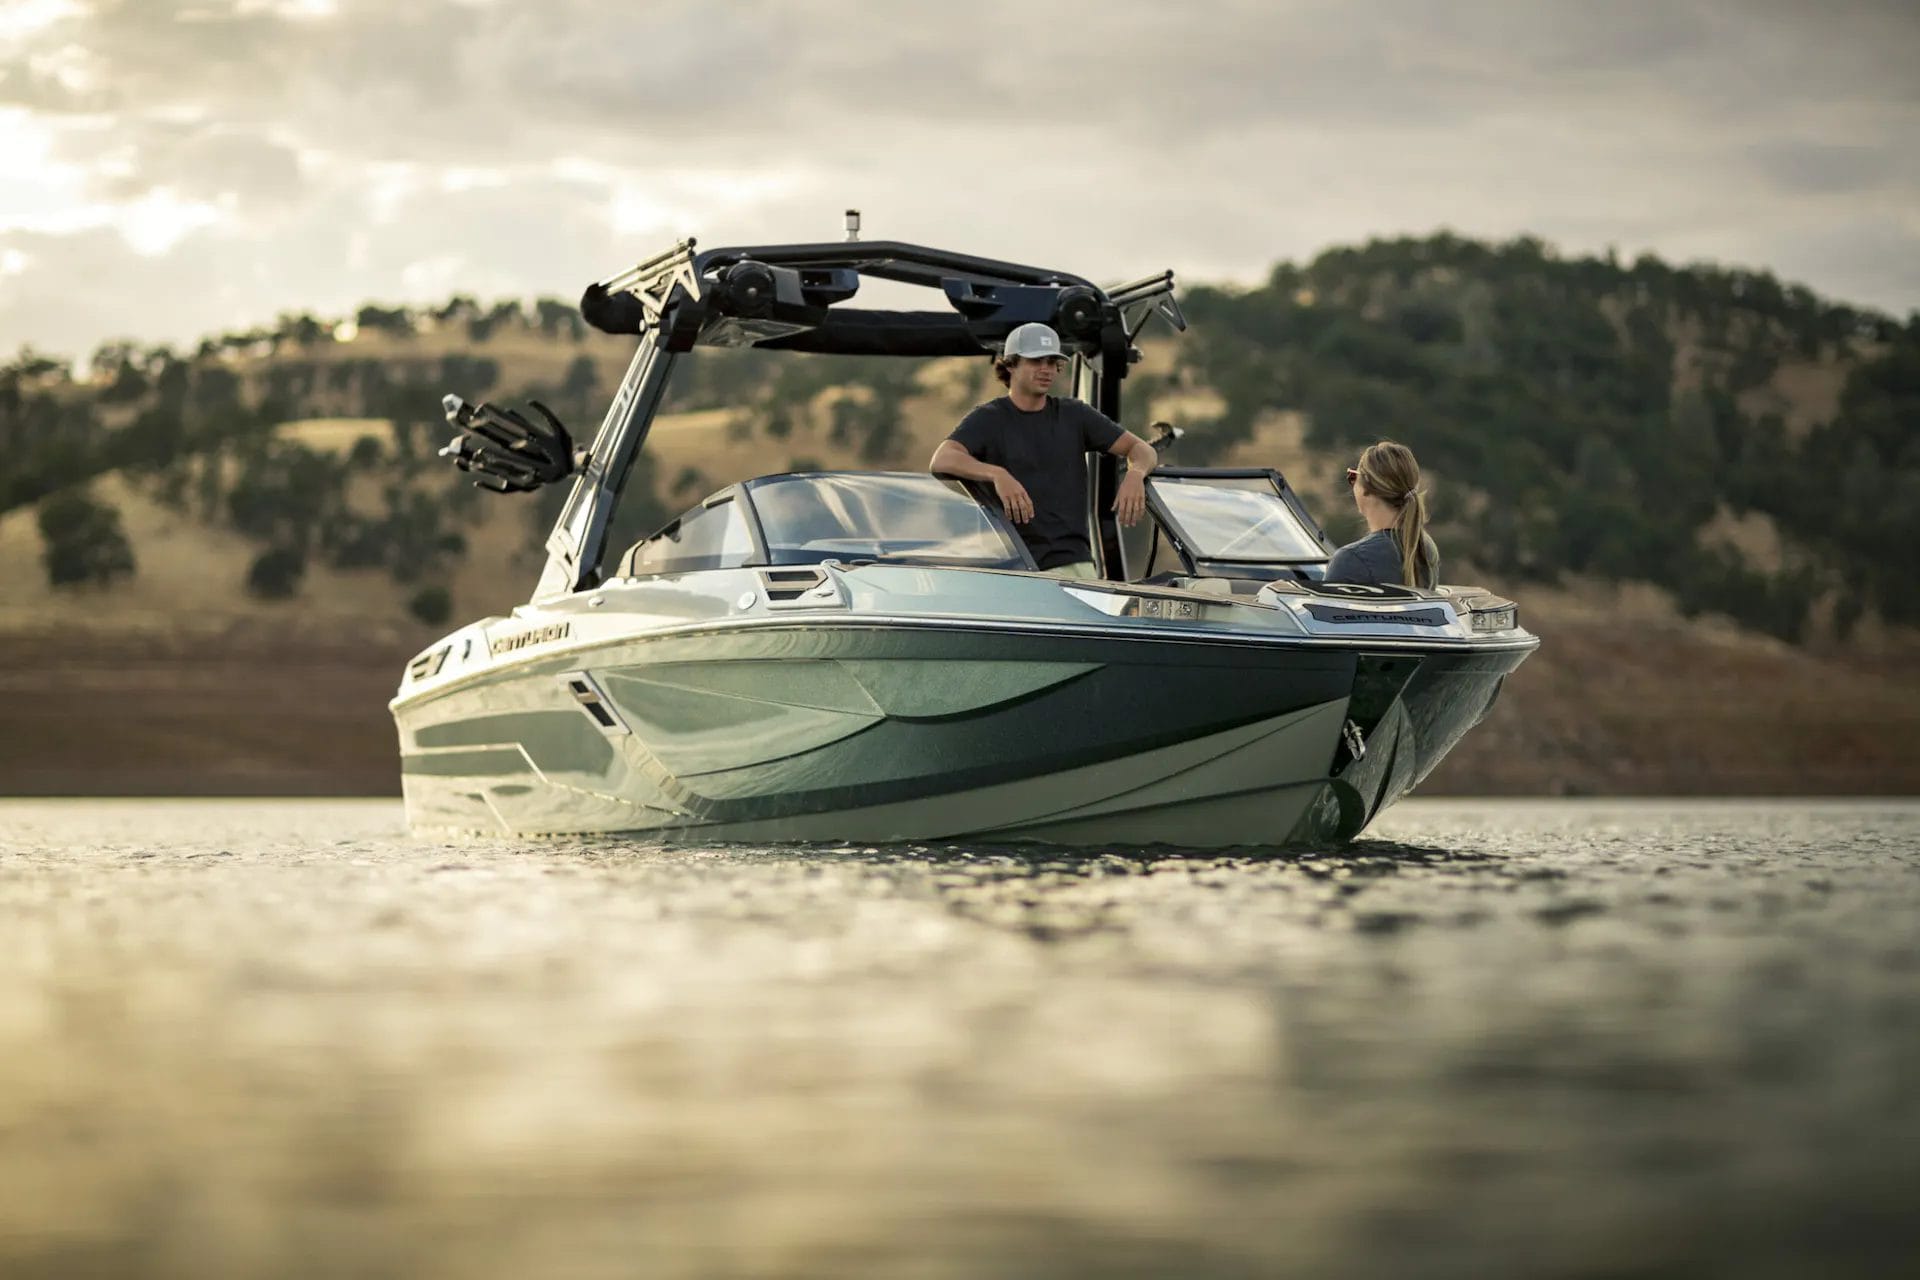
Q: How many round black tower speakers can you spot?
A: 2